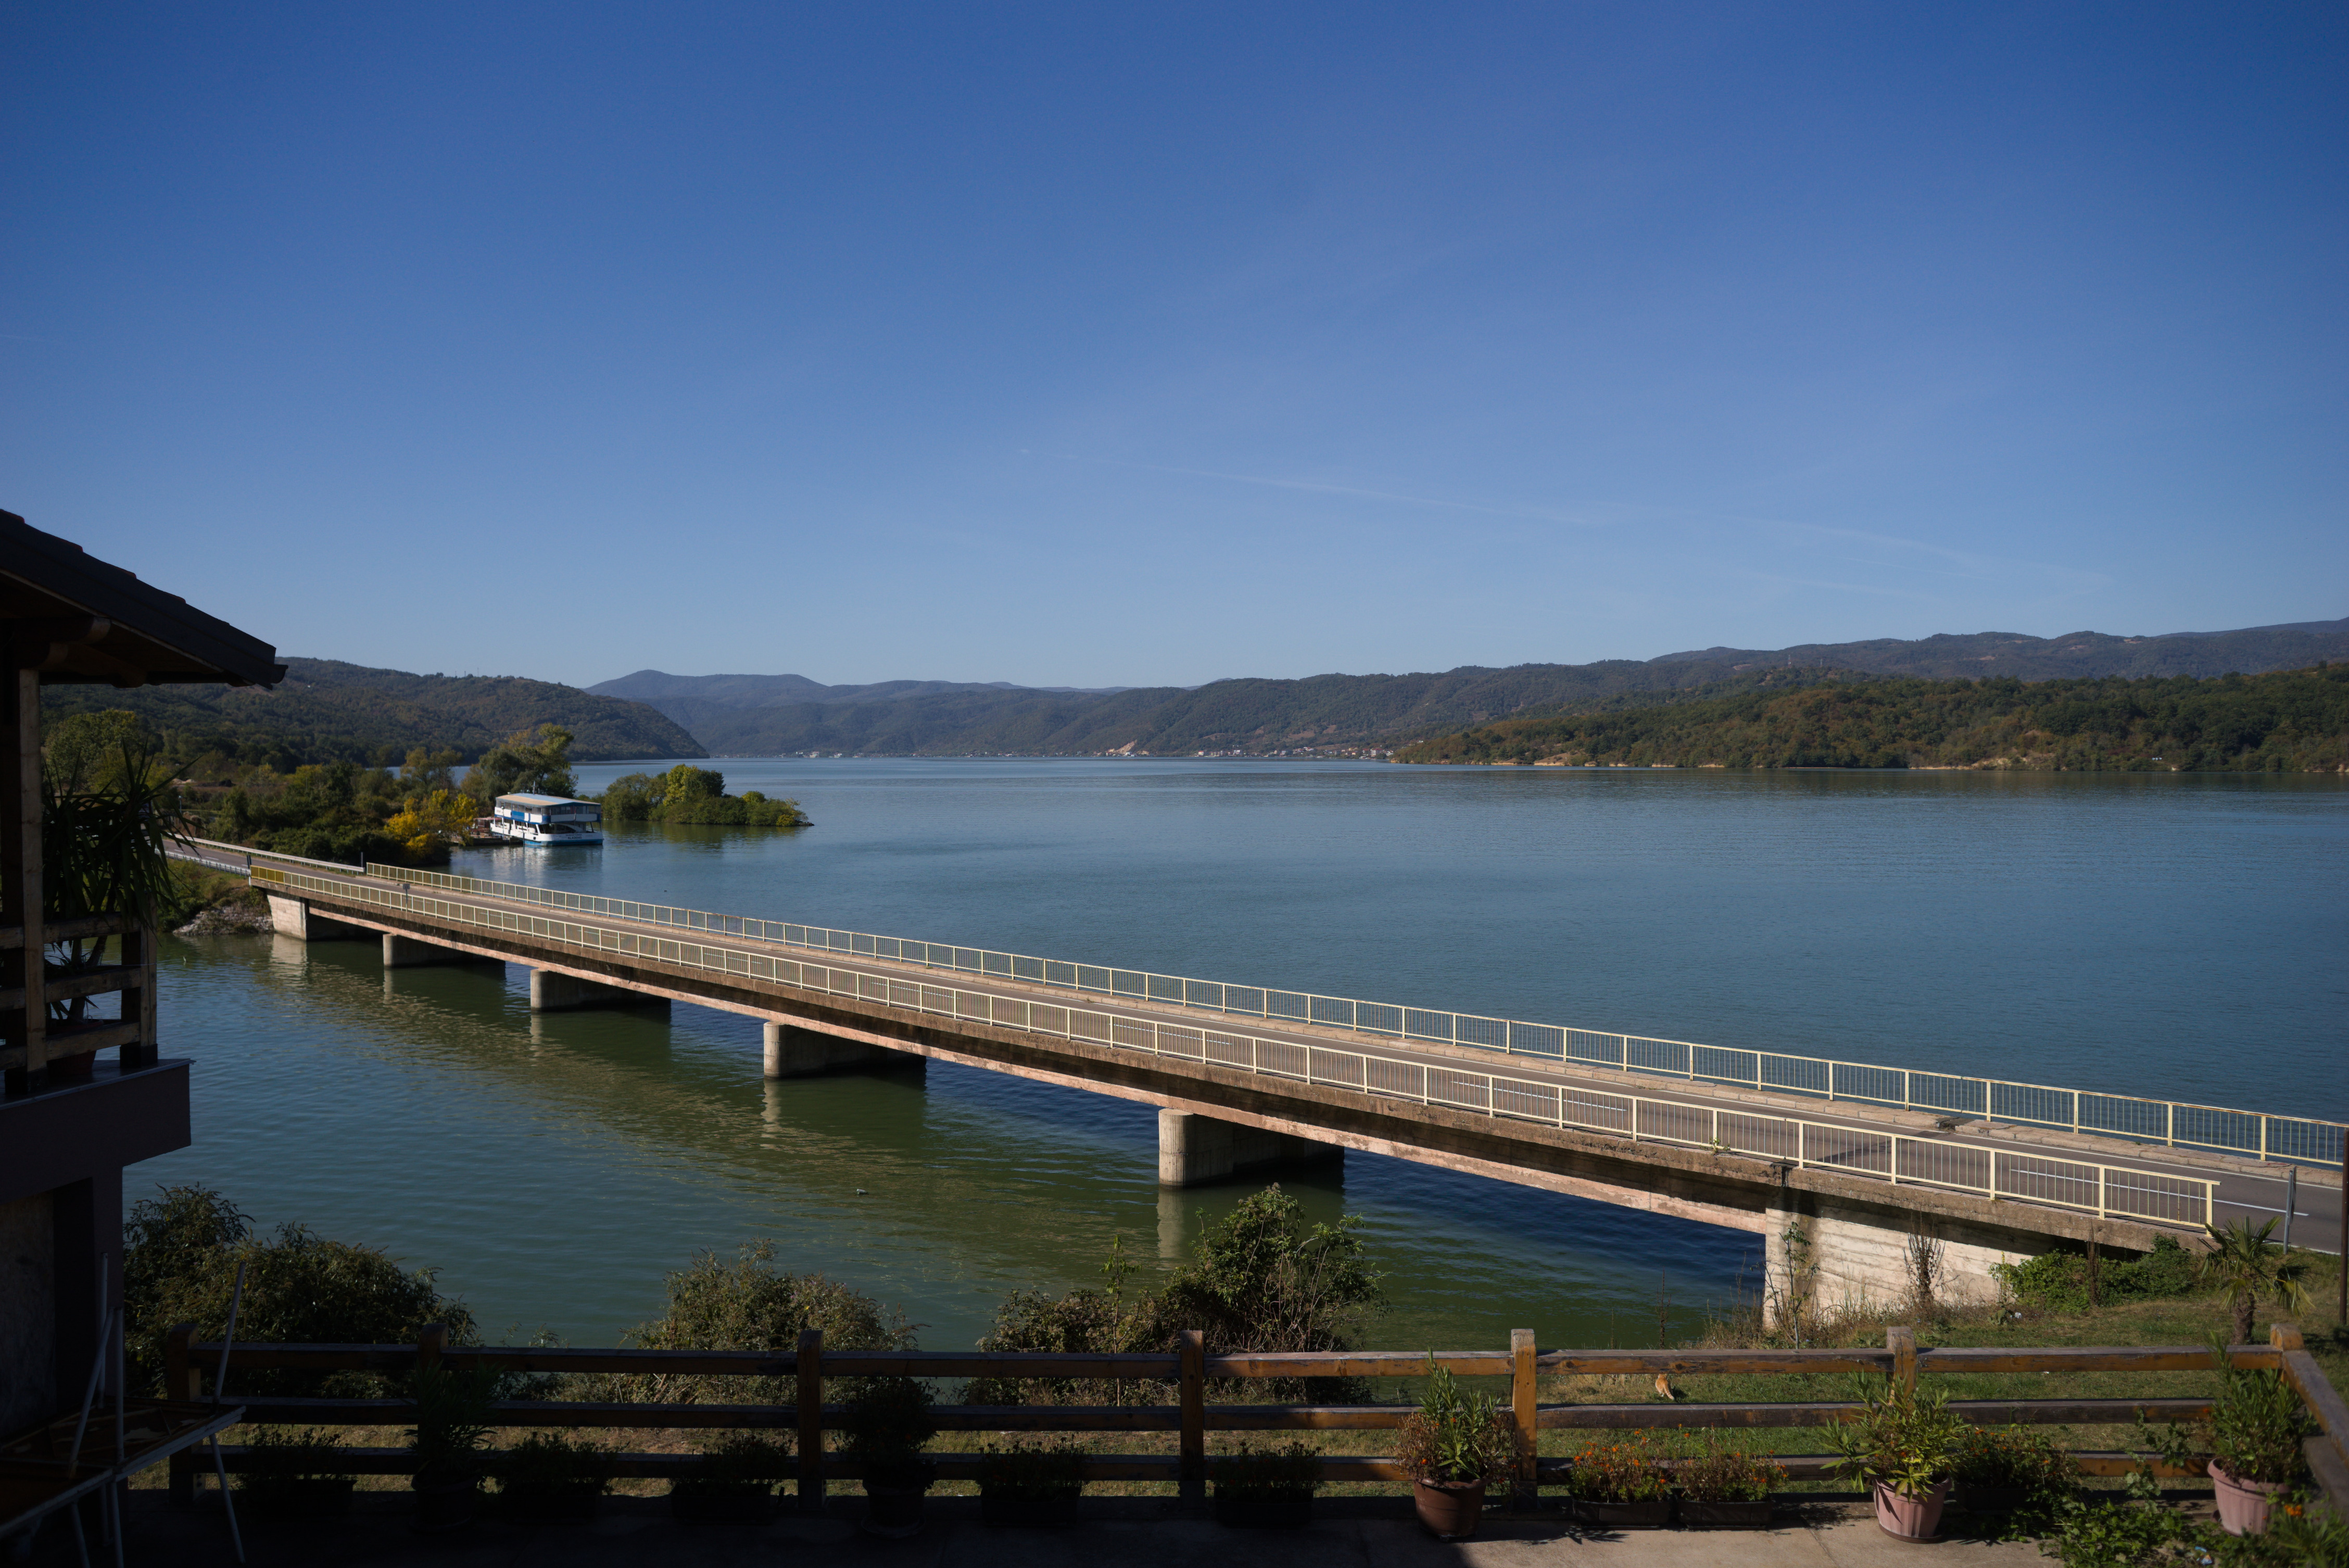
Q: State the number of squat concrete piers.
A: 4